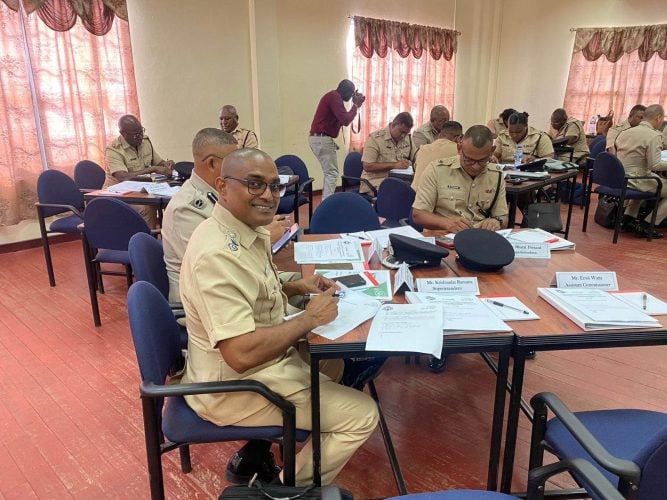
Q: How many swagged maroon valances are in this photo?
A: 3